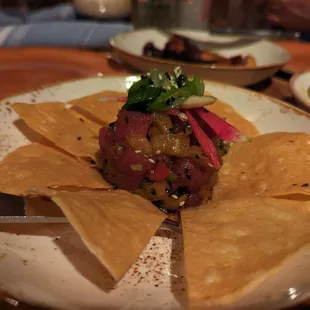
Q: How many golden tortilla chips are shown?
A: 7